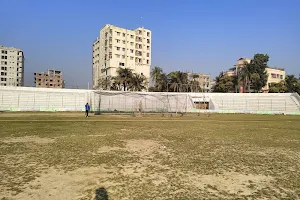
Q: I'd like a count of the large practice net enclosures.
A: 1